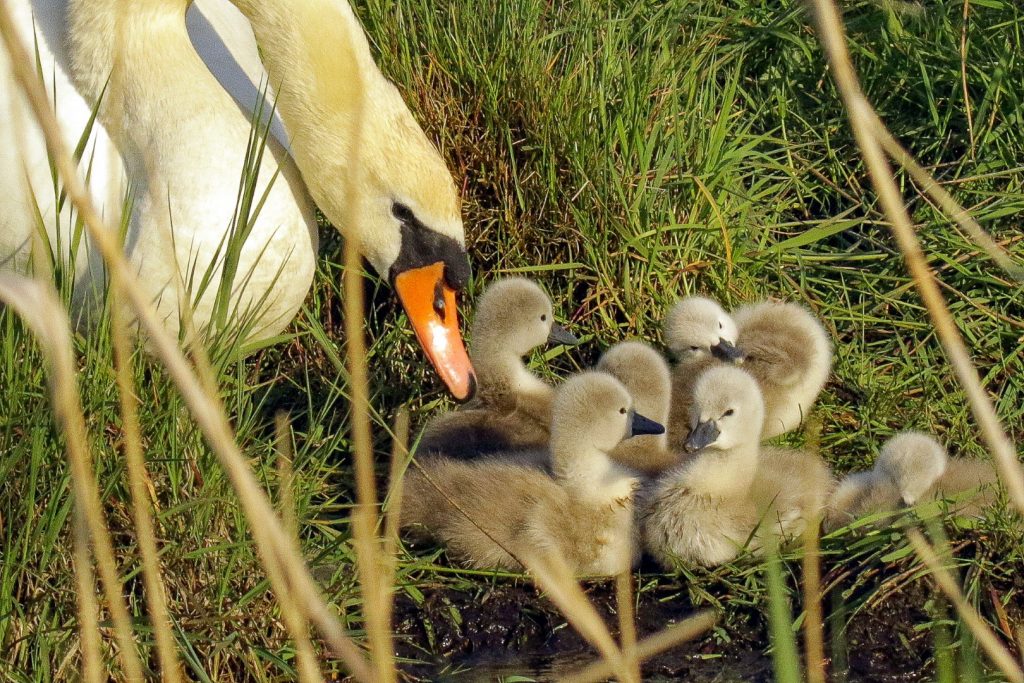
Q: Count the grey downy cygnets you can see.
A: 6